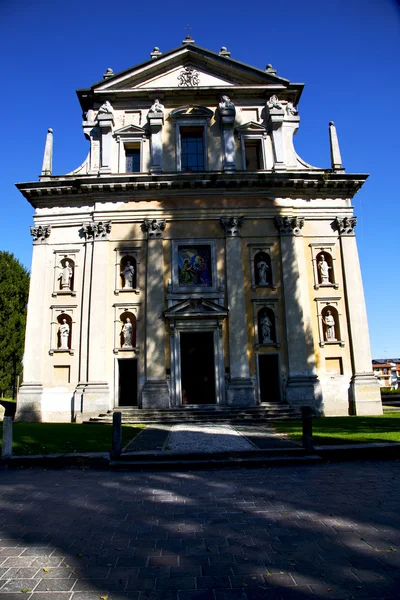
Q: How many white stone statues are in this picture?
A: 8